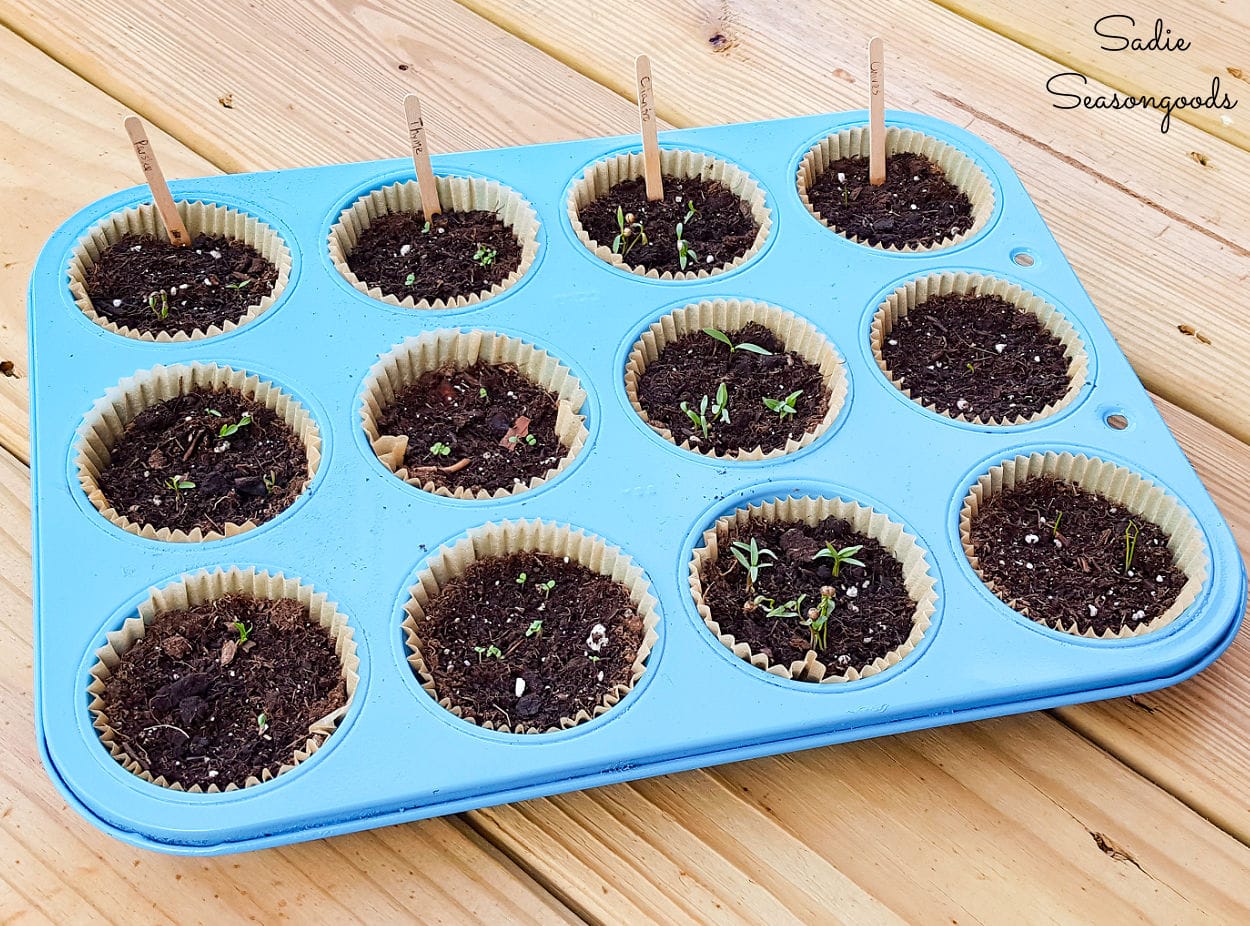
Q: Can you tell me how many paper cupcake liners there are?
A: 12